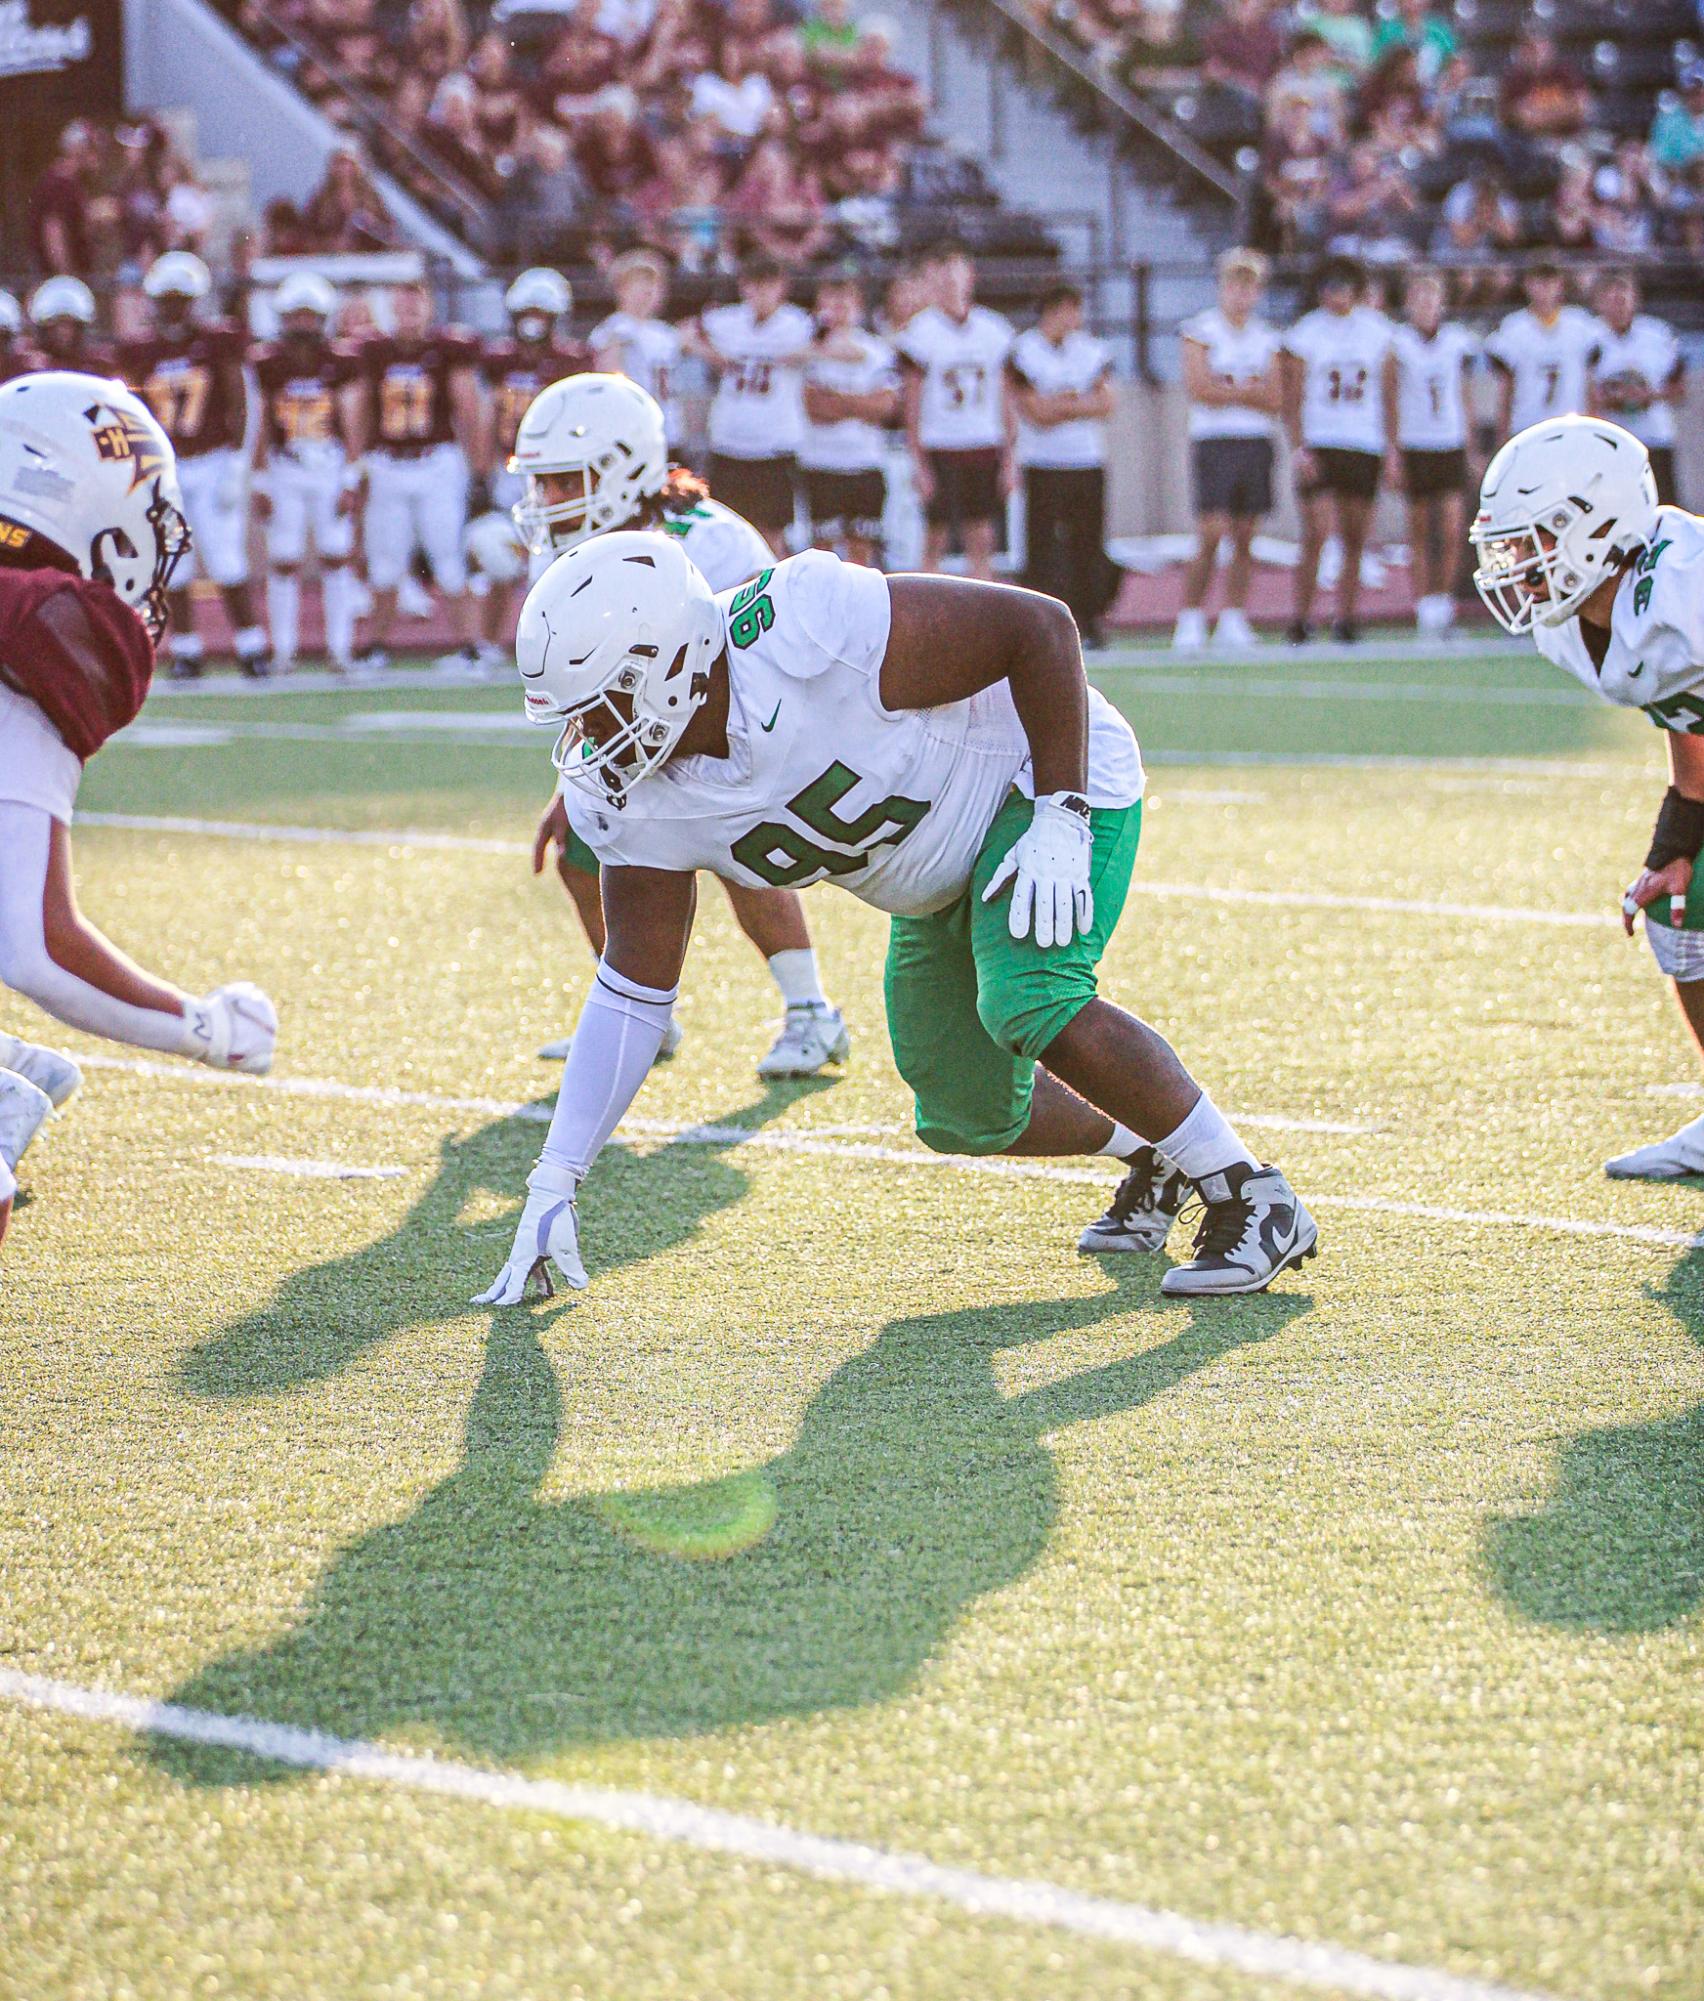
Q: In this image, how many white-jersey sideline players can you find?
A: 10